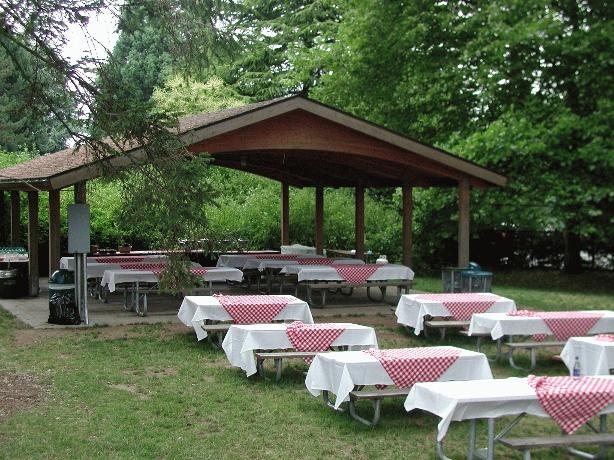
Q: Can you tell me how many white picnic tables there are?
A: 13